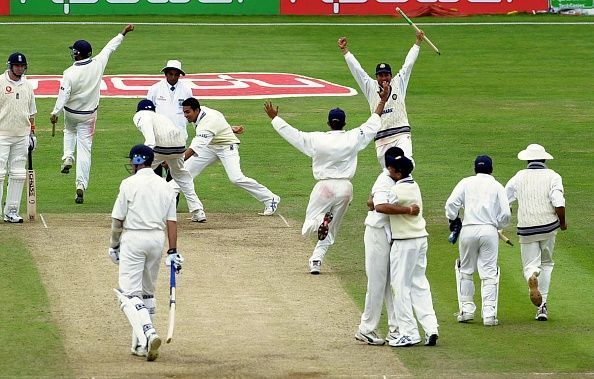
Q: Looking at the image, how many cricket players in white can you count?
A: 11